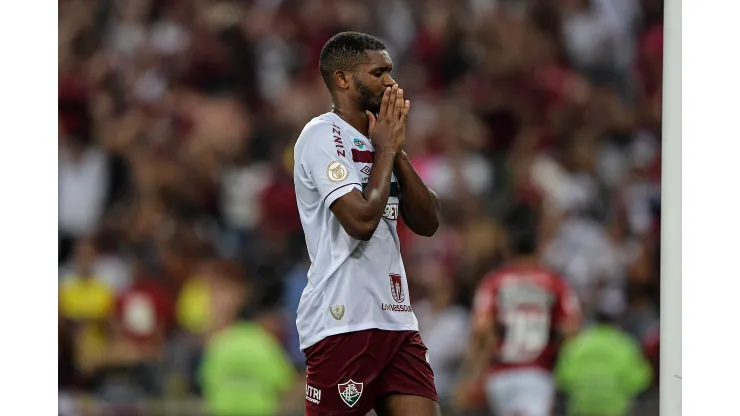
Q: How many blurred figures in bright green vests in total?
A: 2